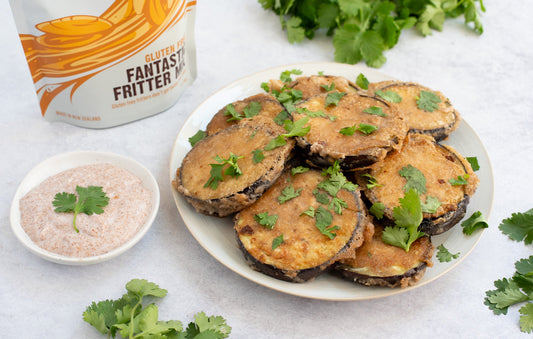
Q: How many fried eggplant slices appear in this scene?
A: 8